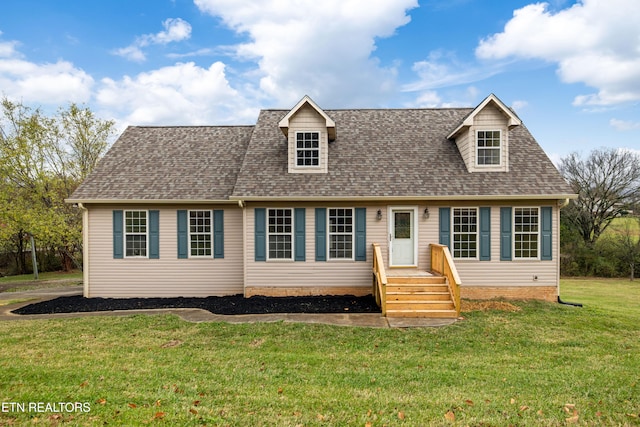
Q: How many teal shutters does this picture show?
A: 12